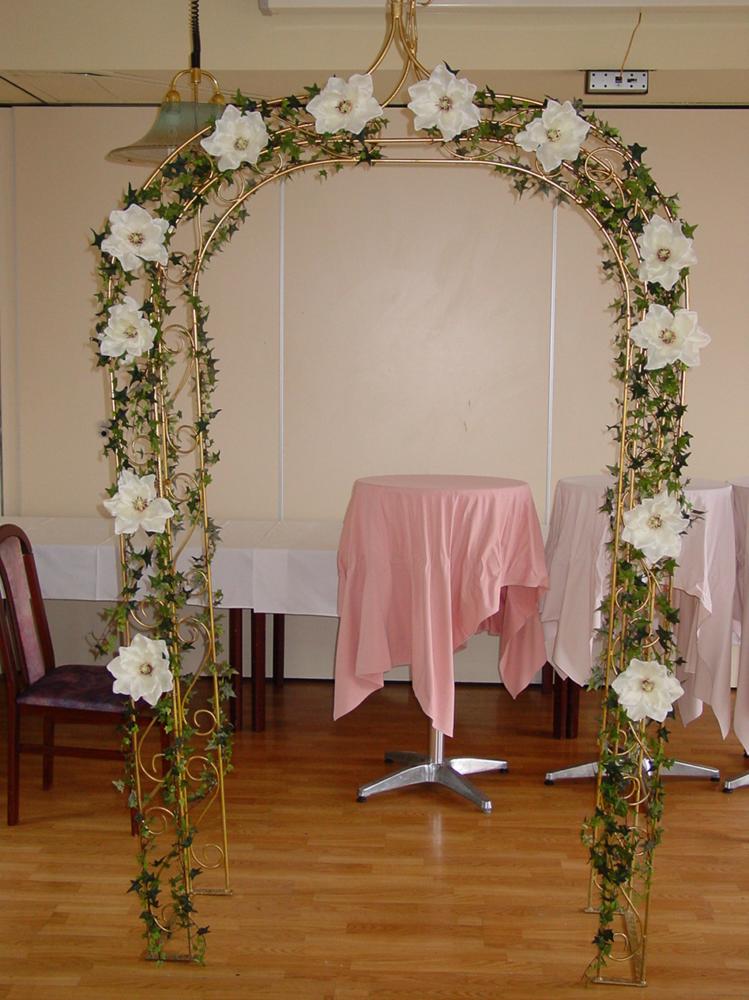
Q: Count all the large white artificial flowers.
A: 12